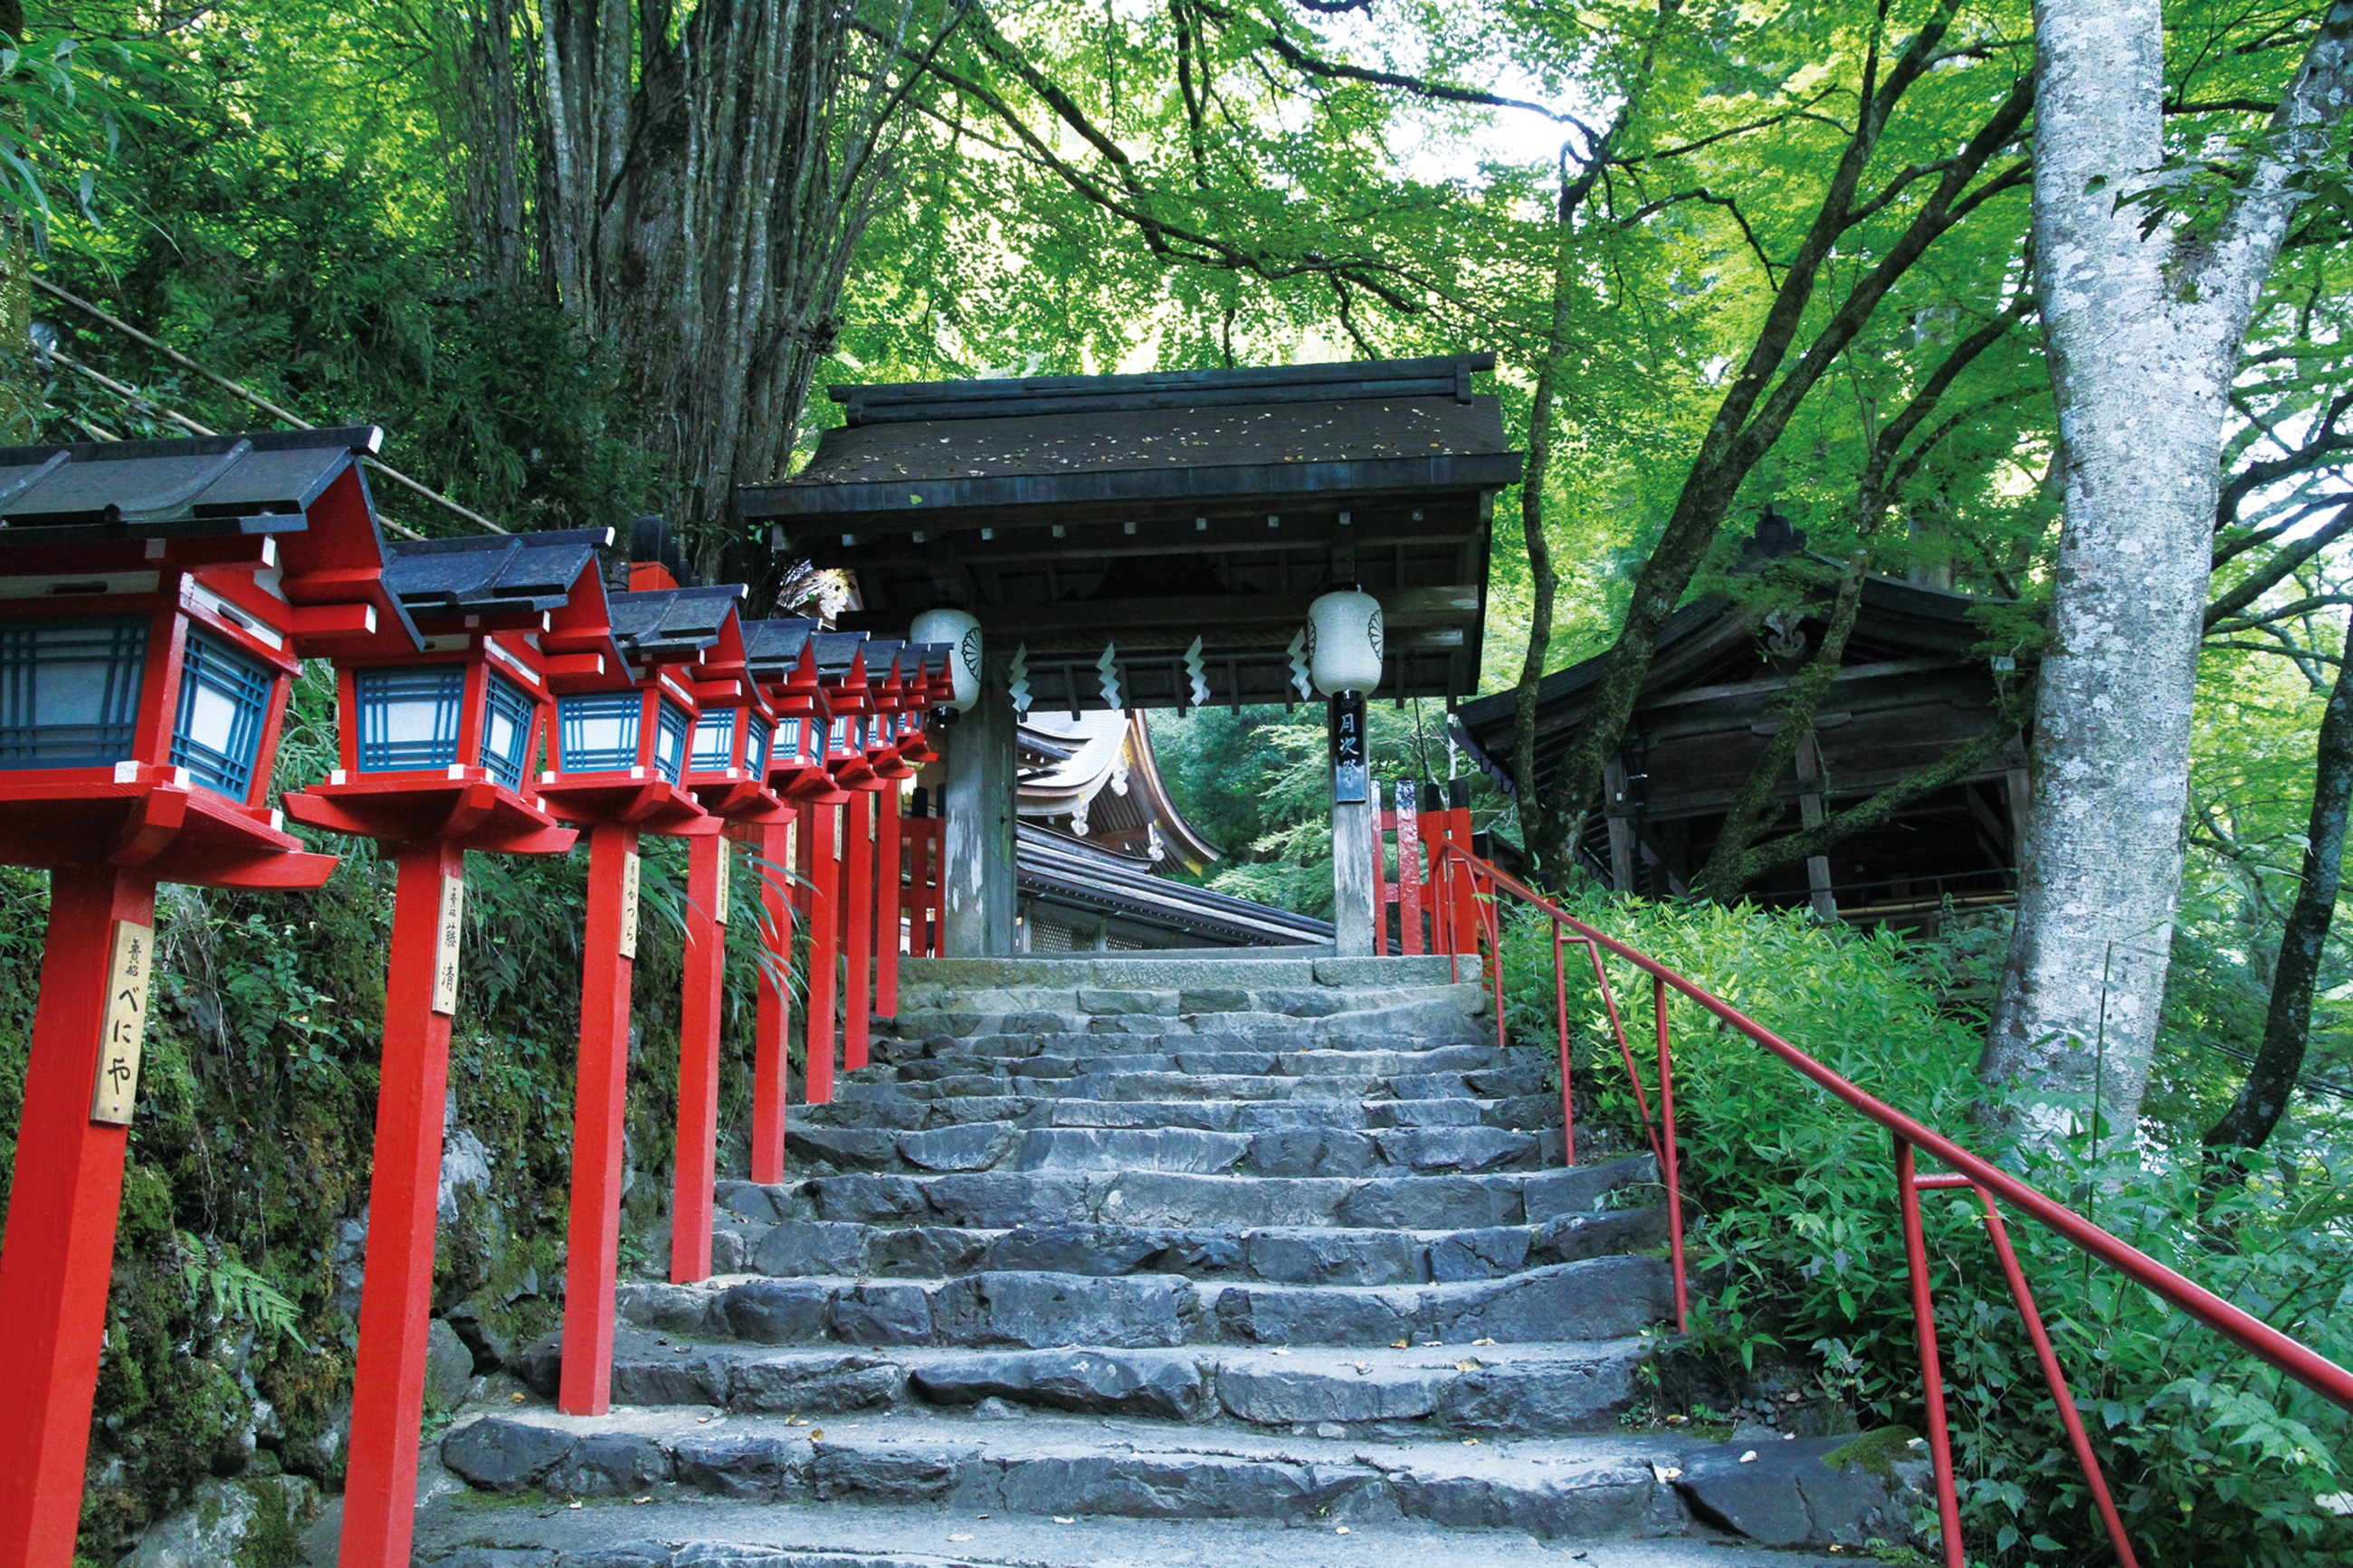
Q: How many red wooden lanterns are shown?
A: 8